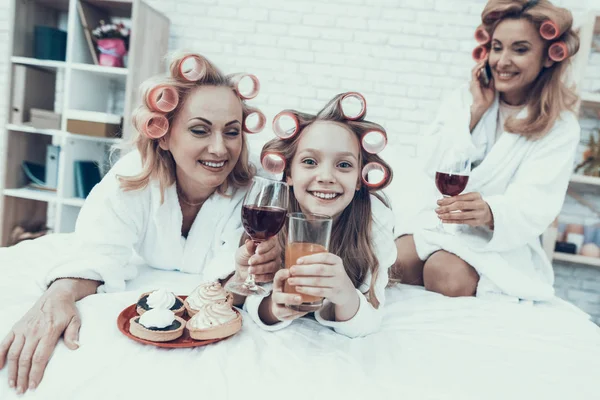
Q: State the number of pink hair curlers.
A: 14